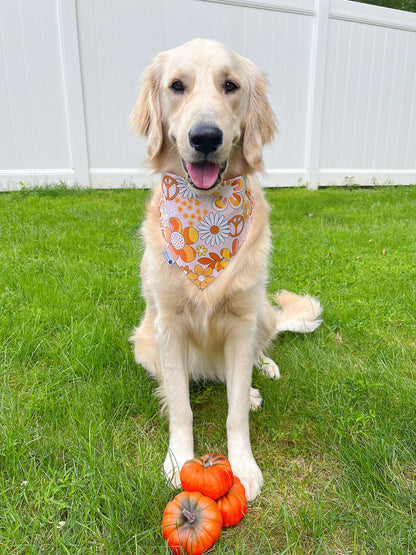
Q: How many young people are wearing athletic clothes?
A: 0